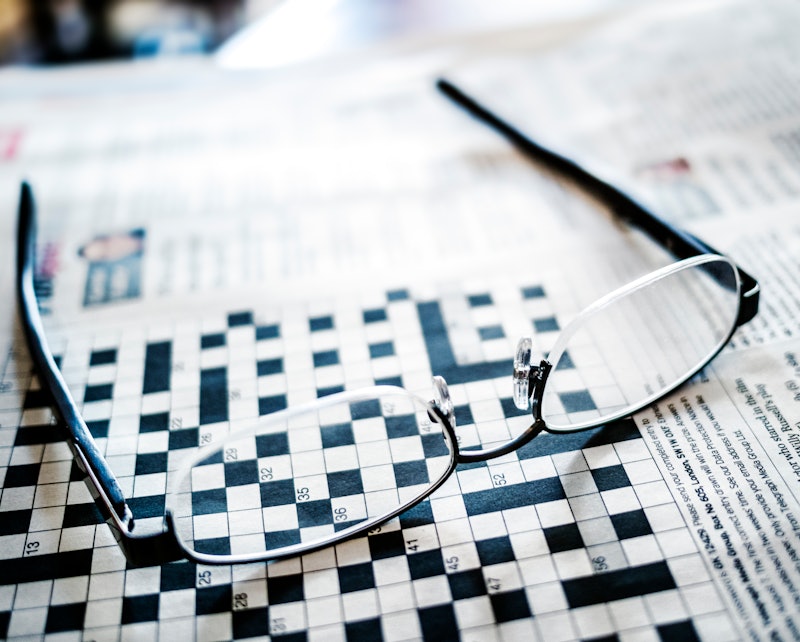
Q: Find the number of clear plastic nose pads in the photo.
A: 2